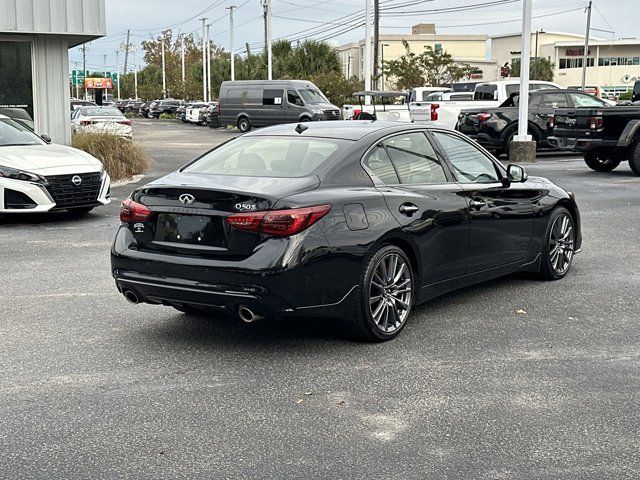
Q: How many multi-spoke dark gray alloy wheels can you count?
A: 2